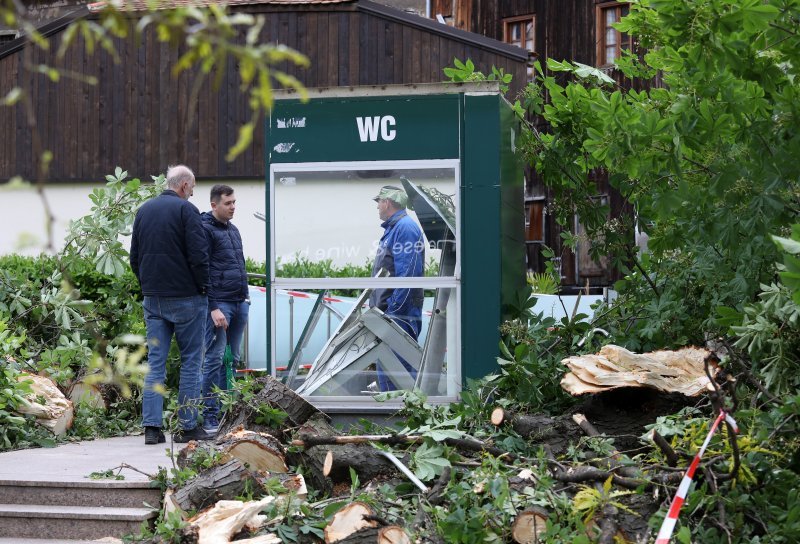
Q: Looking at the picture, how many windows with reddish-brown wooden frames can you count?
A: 2